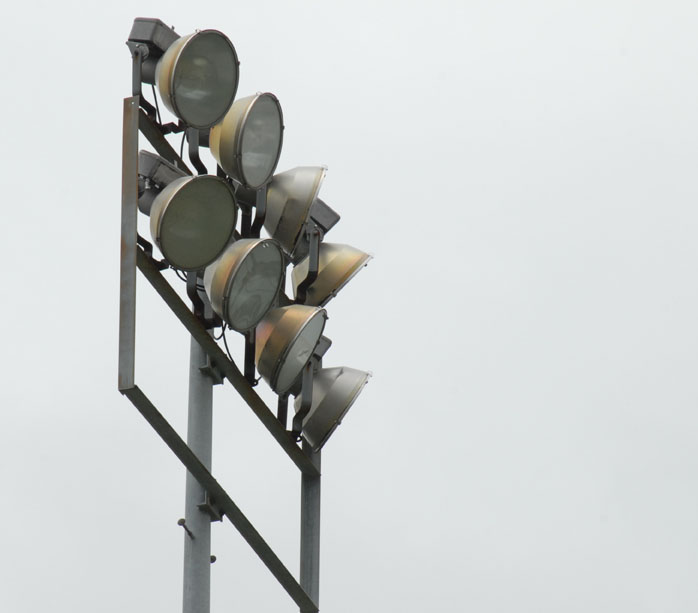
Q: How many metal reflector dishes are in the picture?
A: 8